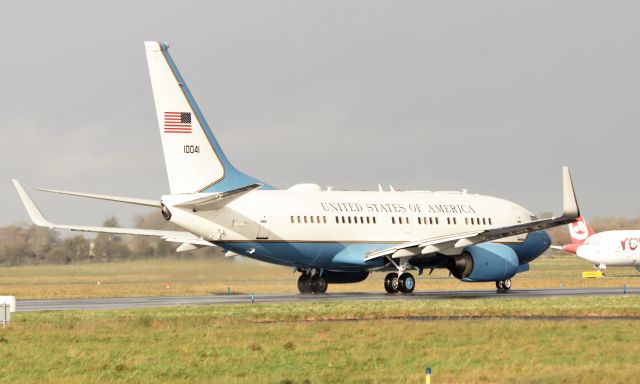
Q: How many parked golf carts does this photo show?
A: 0